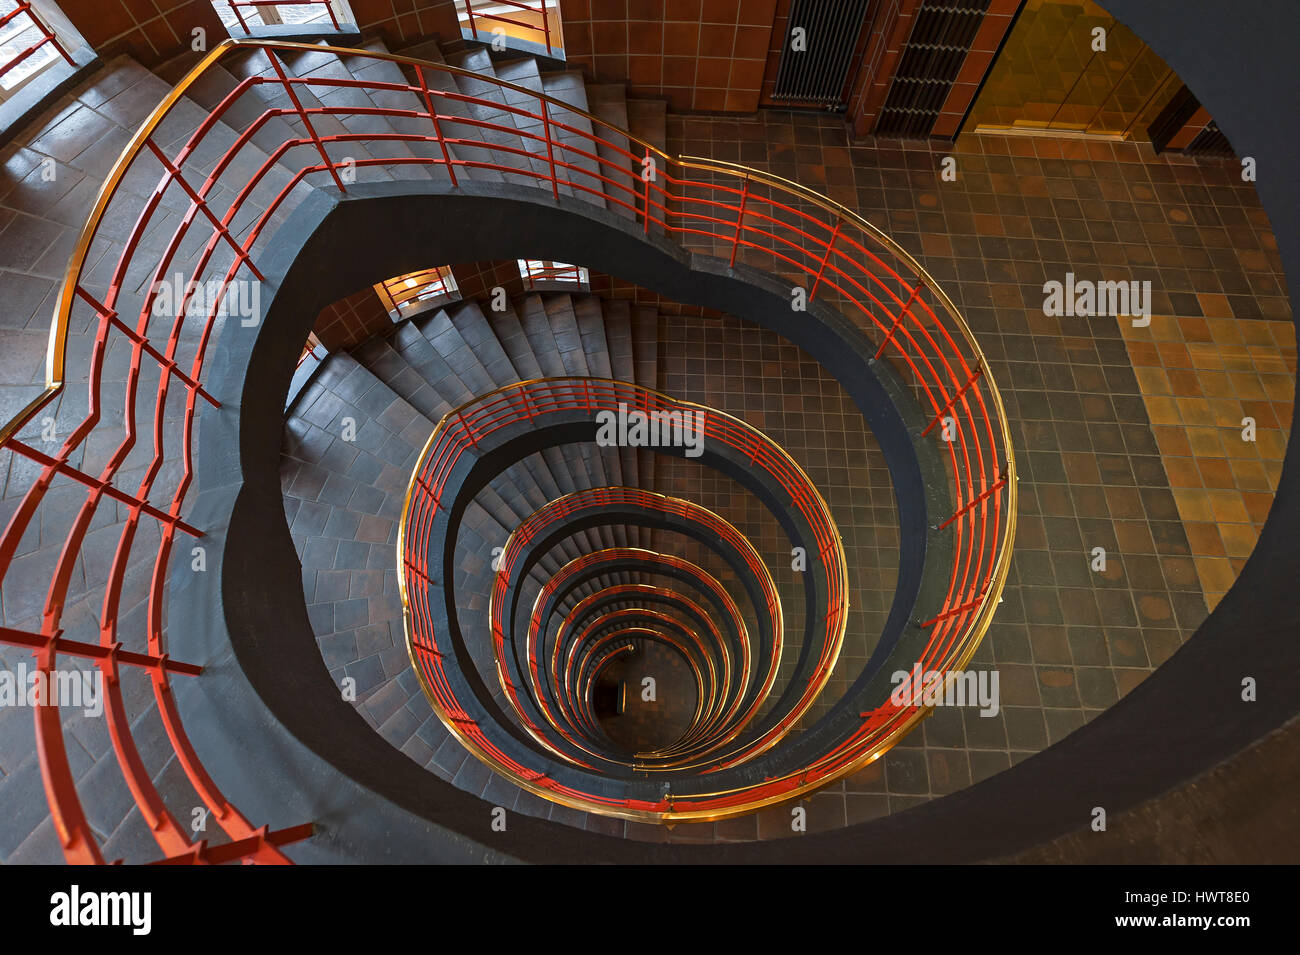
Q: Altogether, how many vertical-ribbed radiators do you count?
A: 1